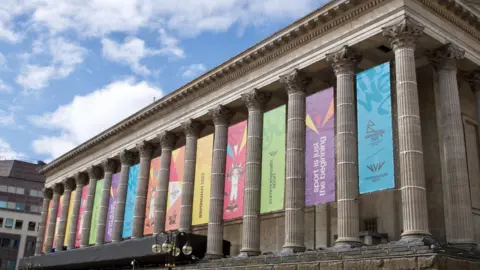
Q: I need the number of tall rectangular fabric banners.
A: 14